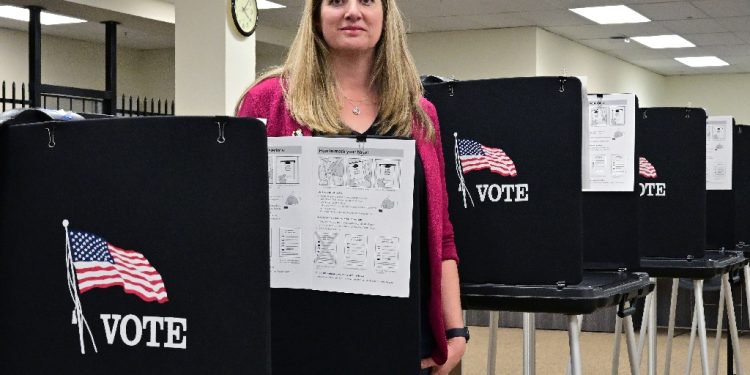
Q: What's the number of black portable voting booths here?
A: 4